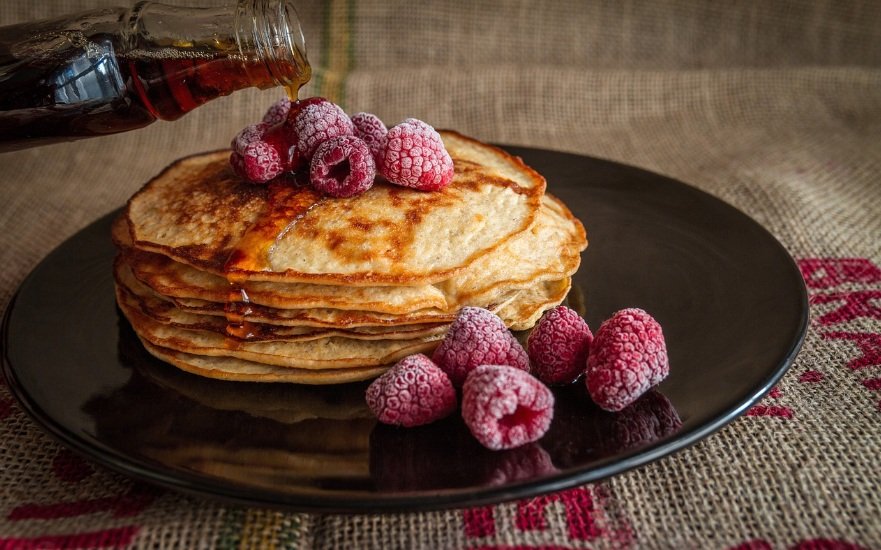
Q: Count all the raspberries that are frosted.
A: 11